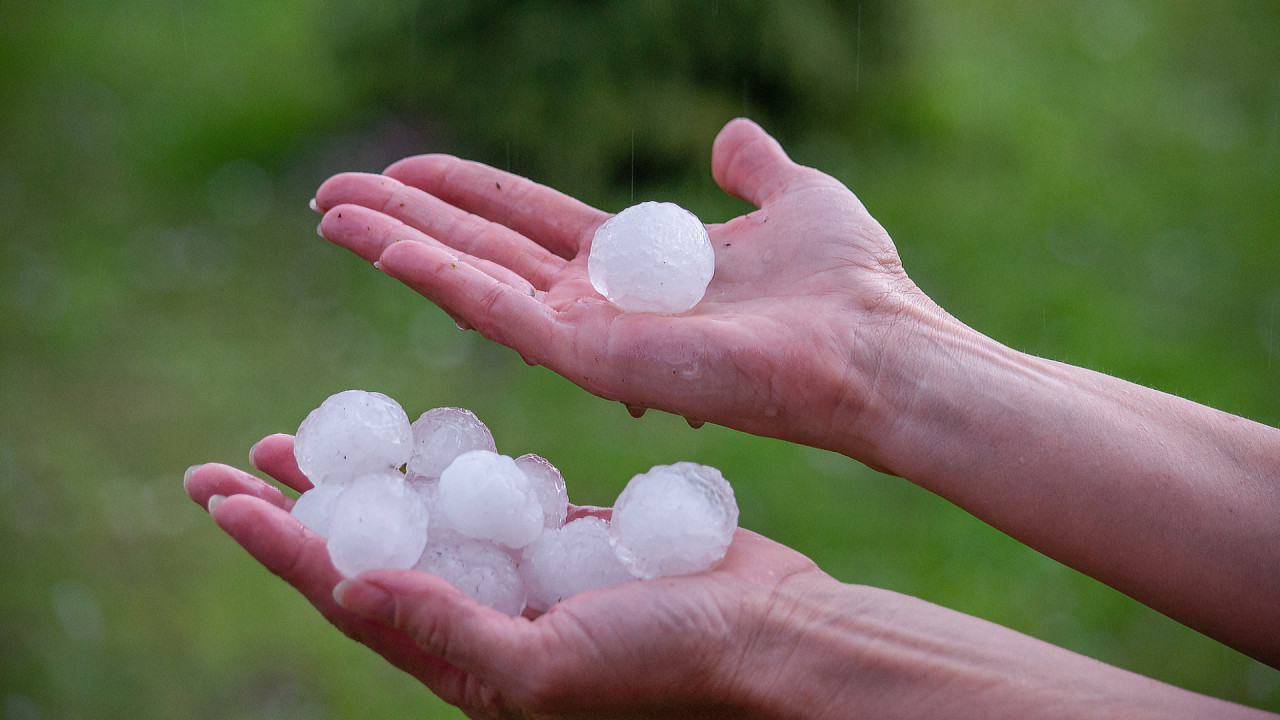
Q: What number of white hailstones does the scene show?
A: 11